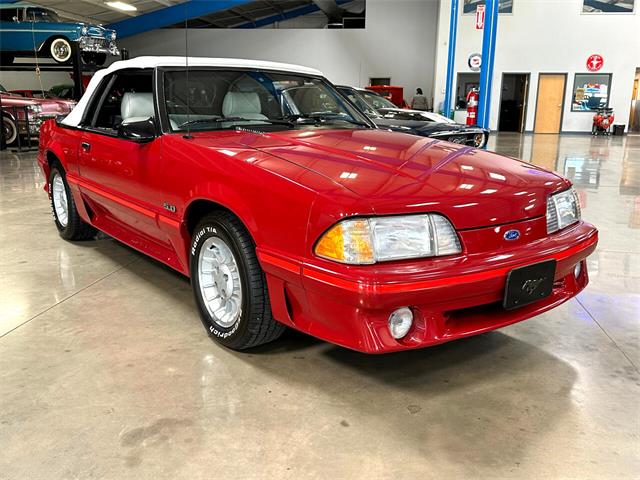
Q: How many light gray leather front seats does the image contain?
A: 2